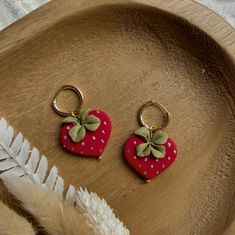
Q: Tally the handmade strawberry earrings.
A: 2